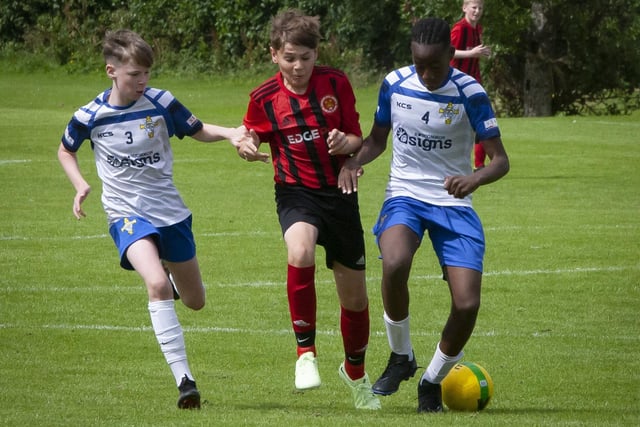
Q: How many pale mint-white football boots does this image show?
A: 2